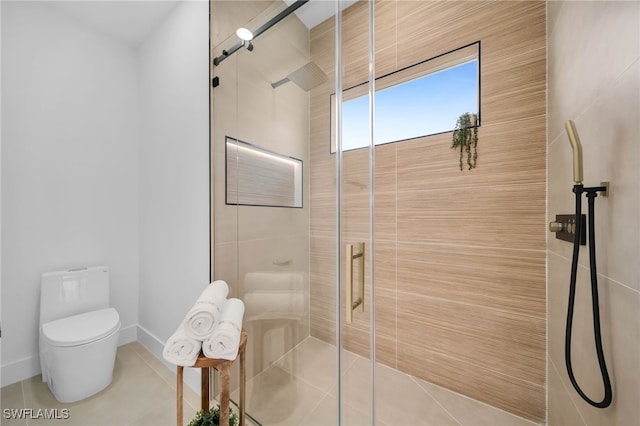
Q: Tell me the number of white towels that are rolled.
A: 3